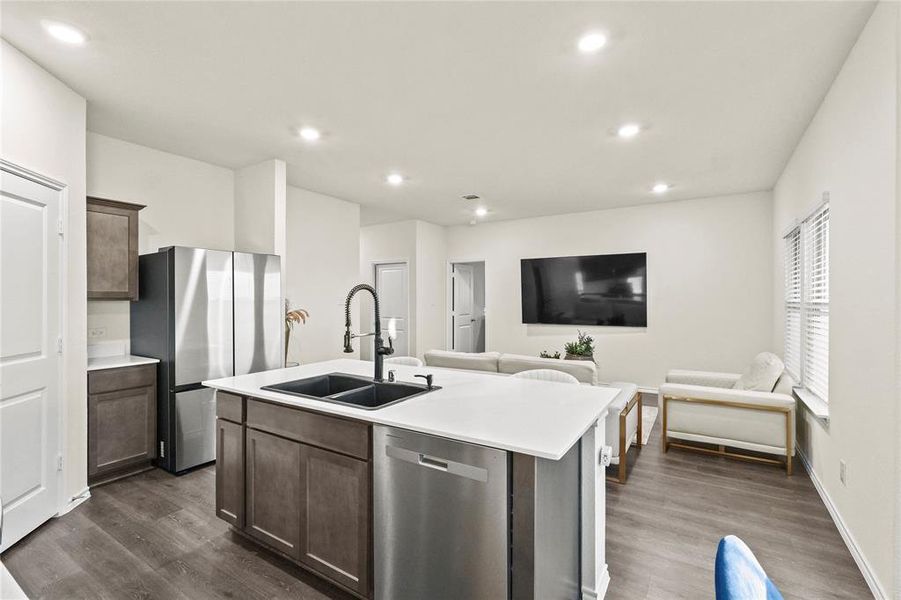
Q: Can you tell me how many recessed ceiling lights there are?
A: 7